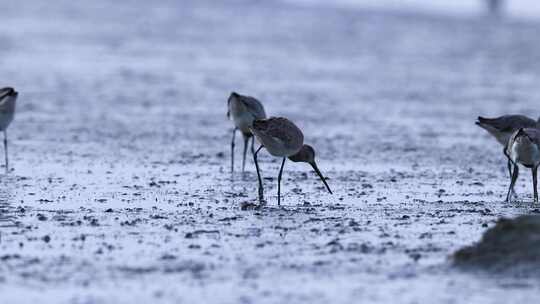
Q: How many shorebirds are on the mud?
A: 5